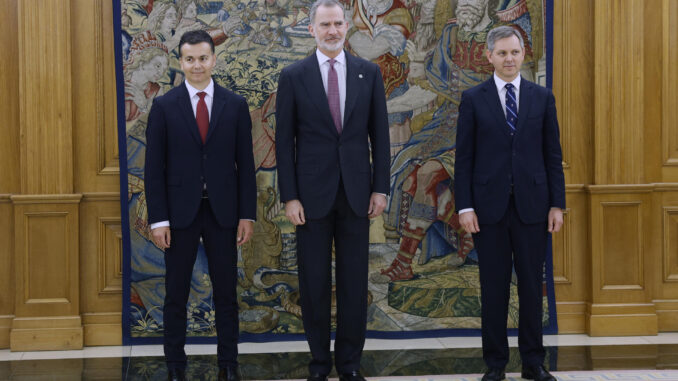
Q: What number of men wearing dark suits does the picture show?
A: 3